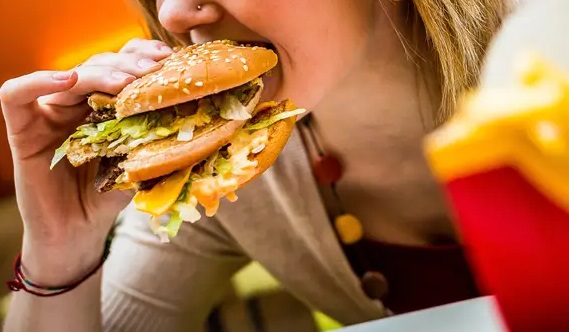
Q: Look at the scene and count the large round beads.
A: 3